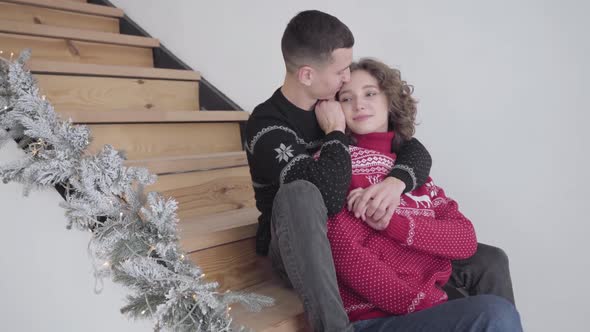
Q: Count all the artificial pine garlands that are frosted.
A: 1